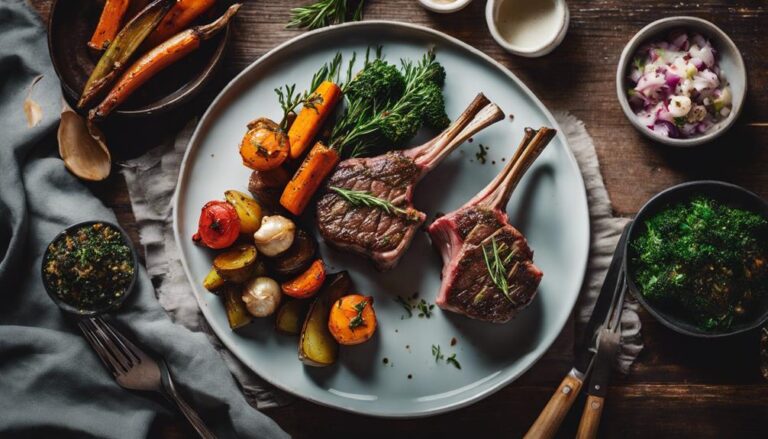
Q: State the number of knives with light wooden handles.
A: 1